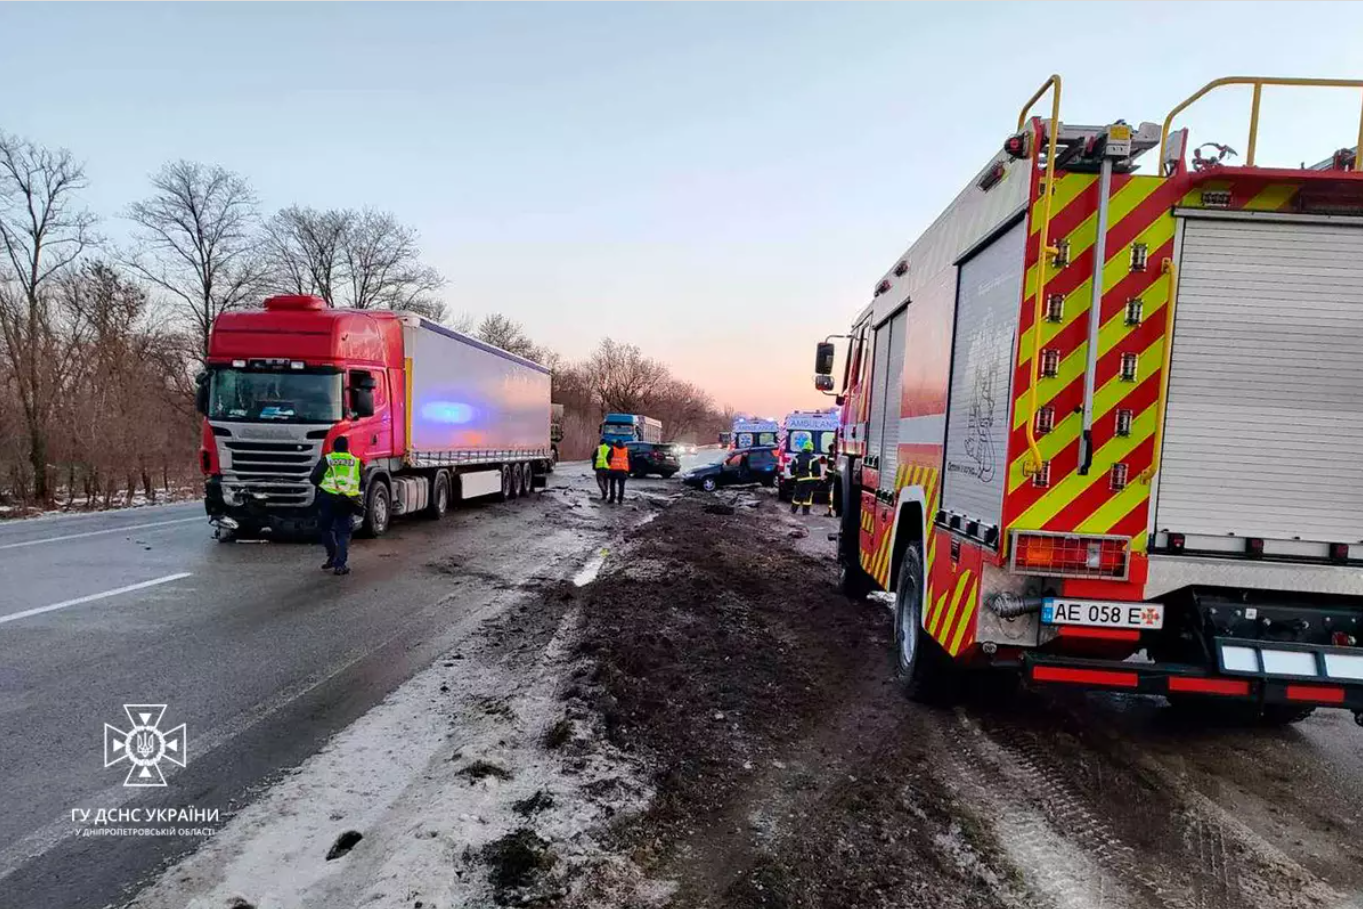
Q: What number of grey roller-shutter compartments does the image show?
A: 4